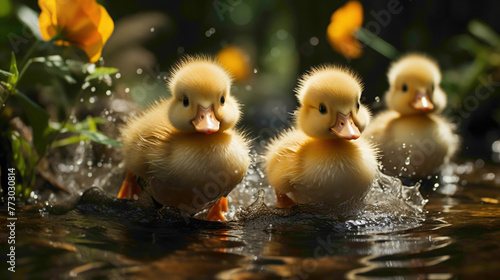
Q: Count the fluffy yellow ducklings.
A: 3